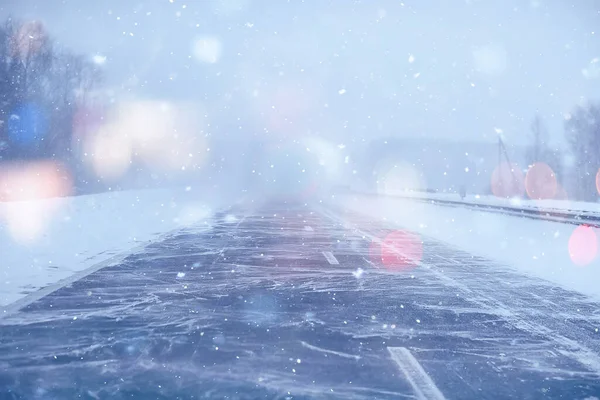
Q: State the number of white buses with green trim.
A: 0